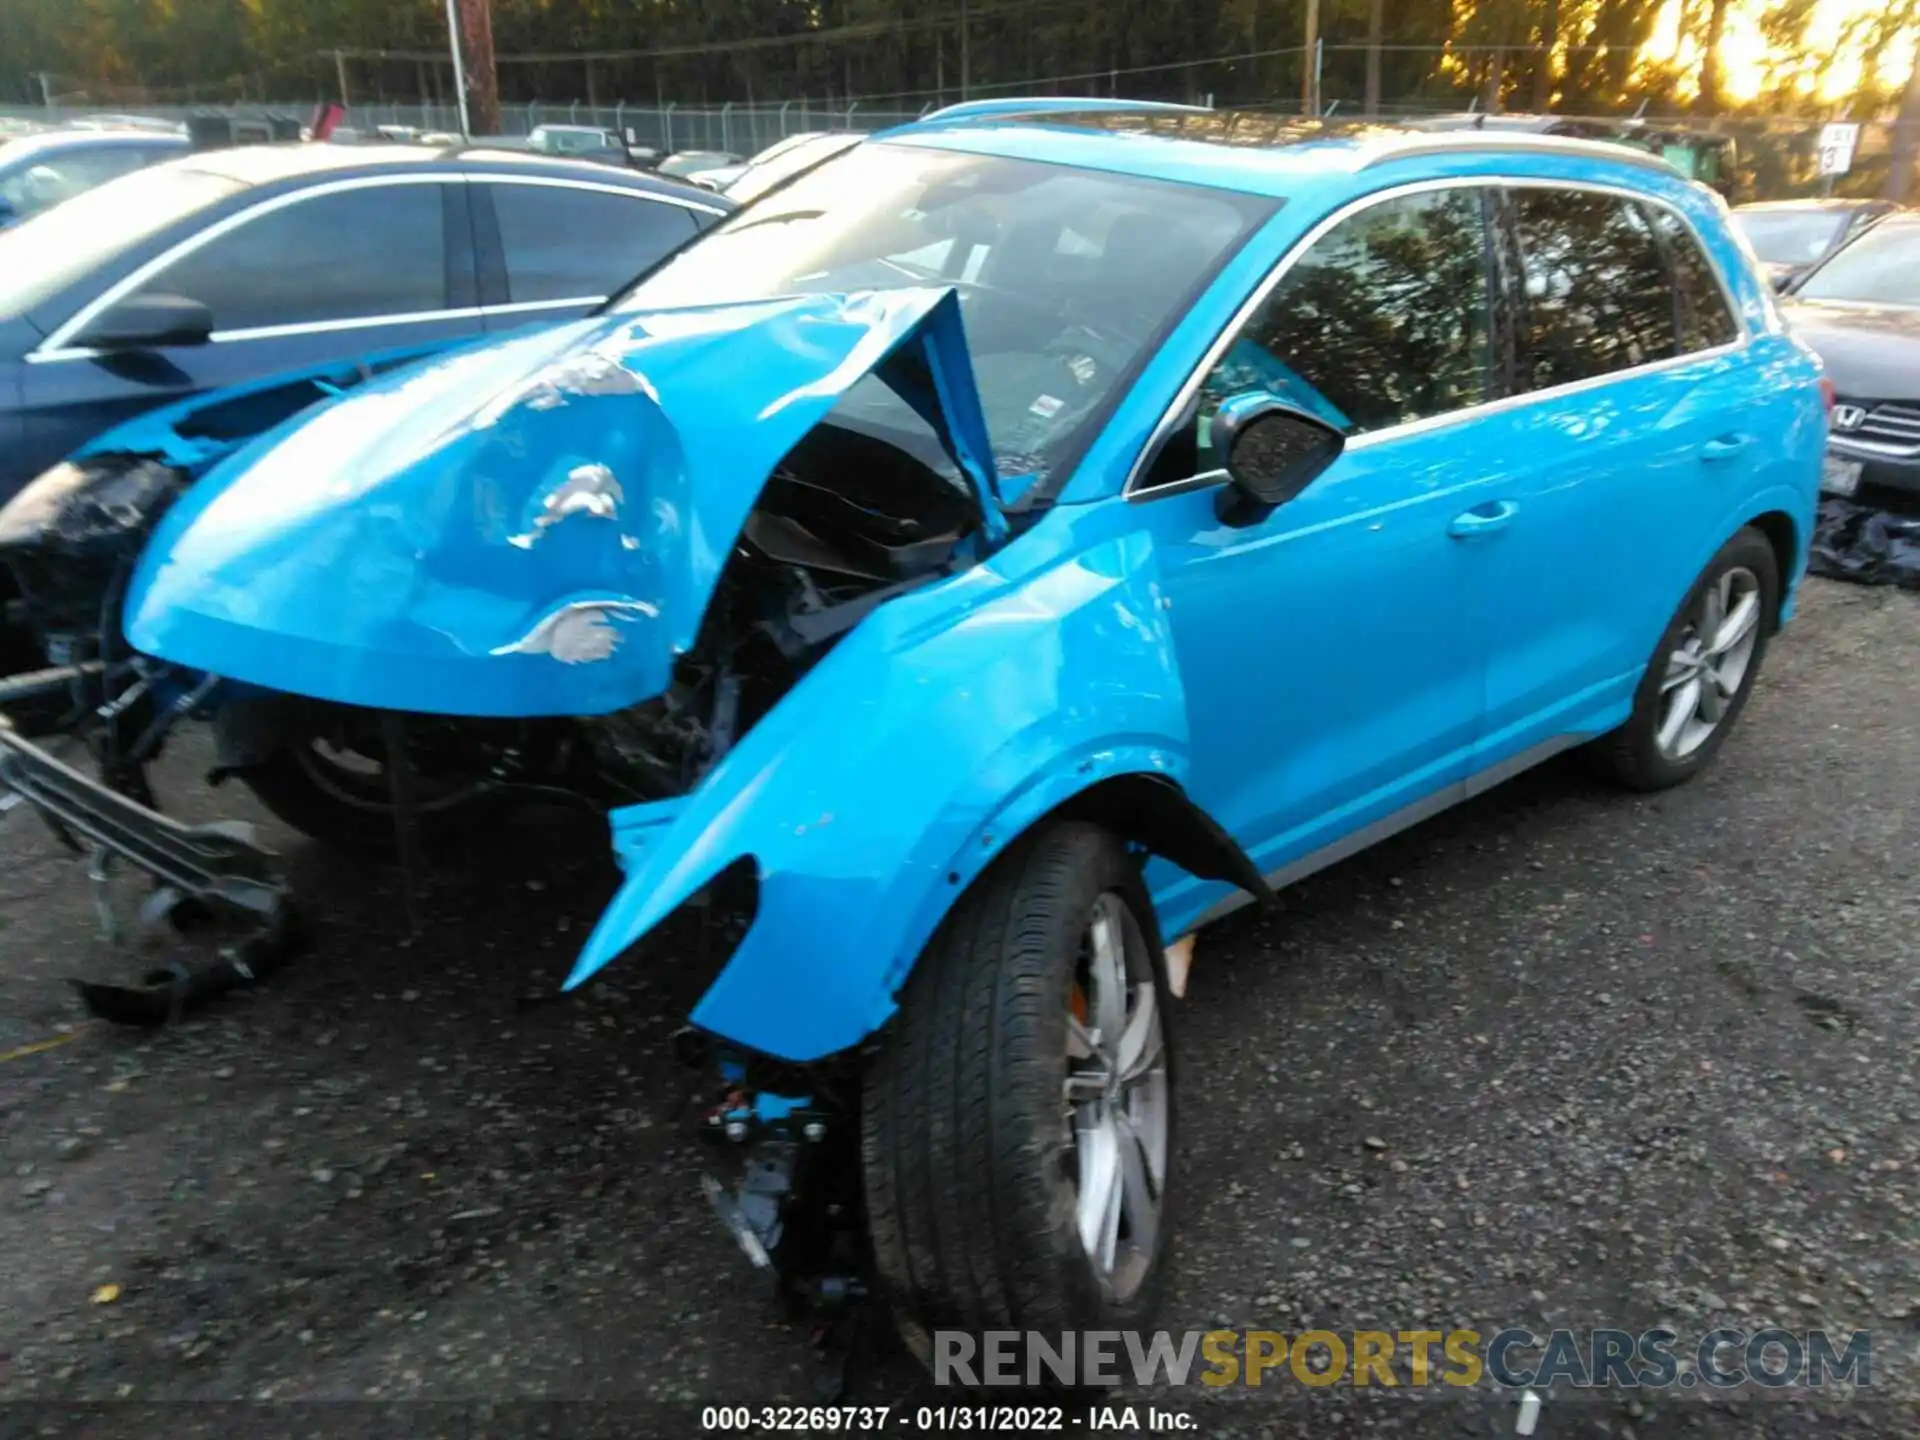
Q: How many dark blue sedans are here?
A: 1